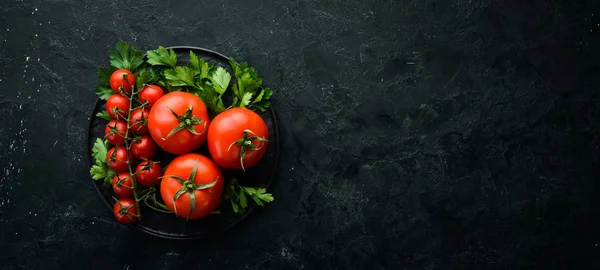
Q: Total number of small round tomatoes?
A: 10